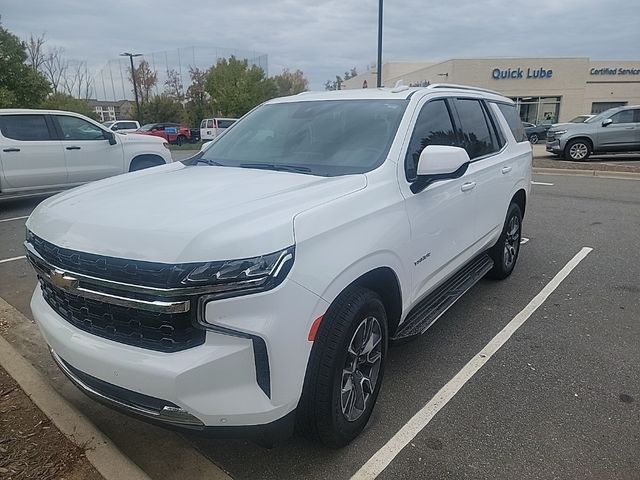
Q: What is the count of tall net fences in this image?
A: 1